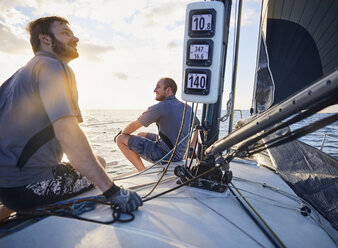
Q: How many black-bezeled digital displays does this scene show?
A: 3